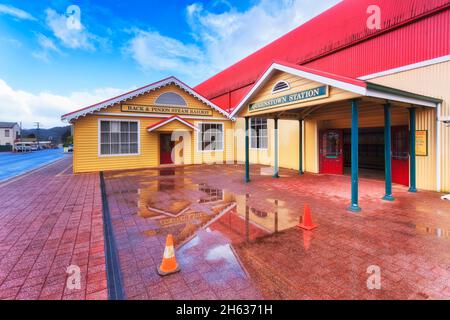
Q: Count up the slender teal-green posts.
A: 6